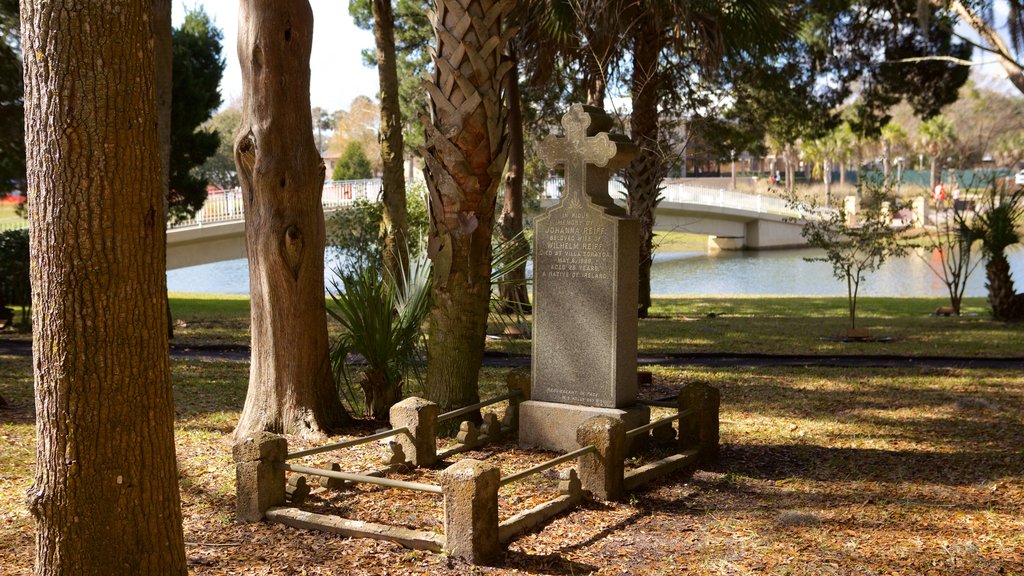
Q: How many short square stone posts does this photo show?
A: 6